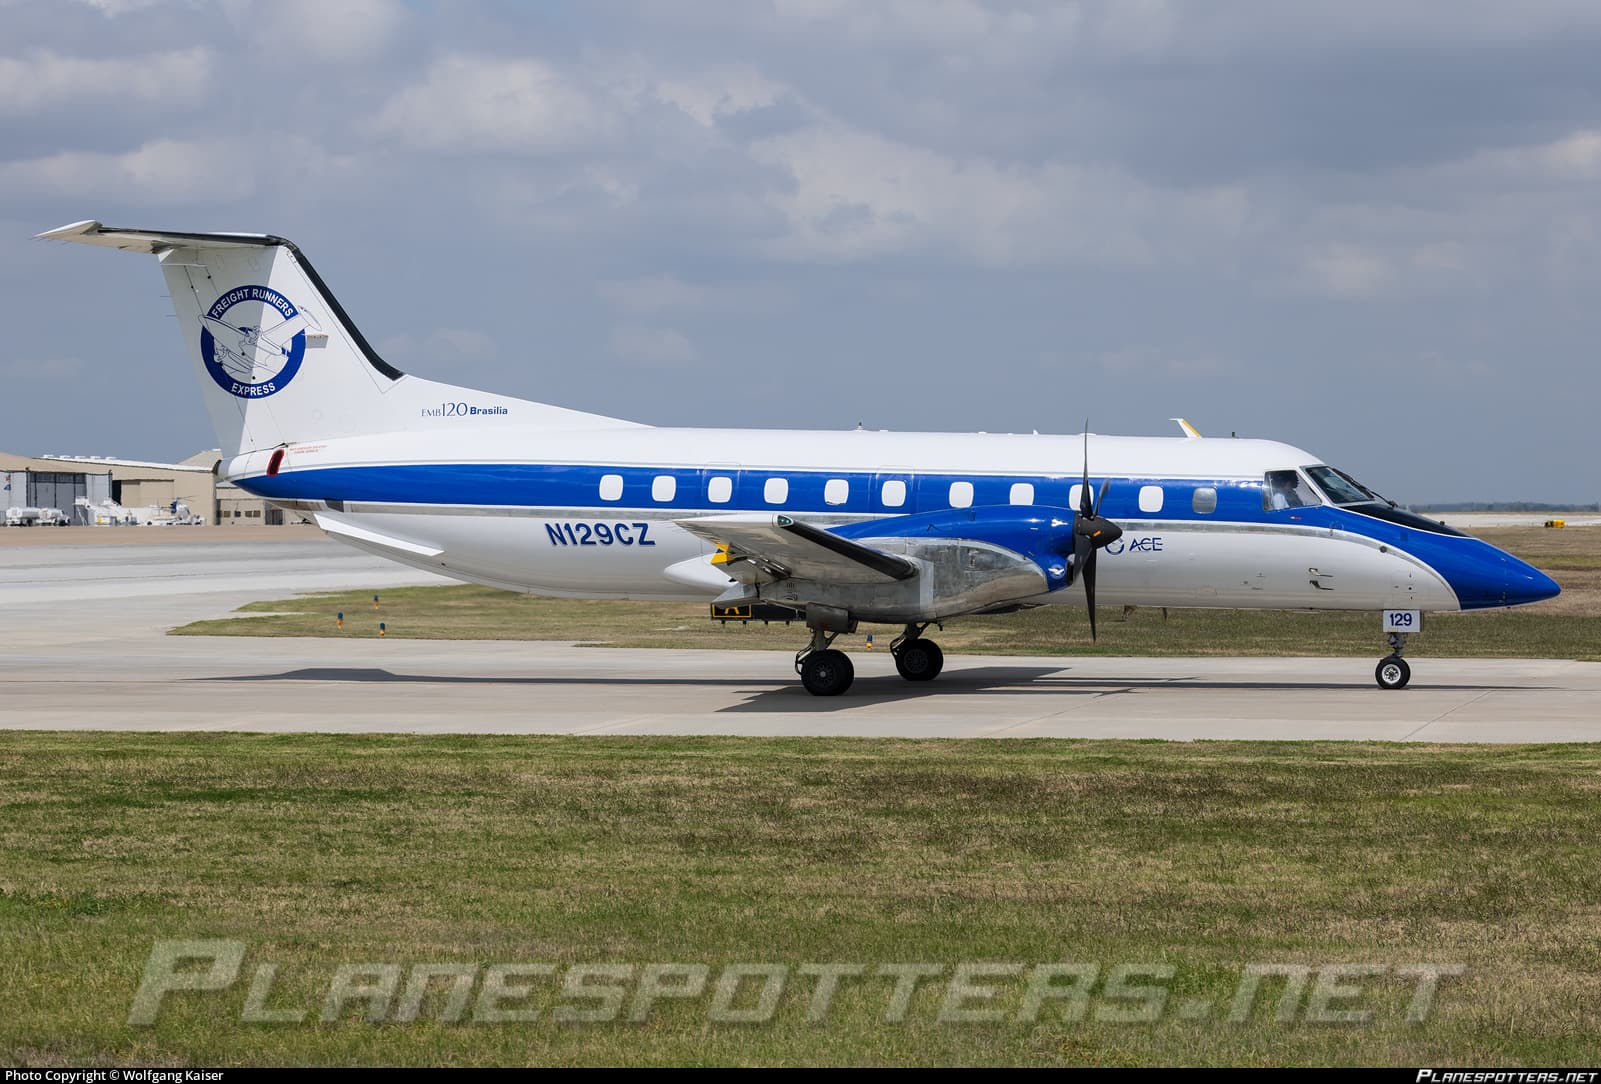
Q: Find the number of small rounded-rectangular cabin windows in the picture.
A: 11